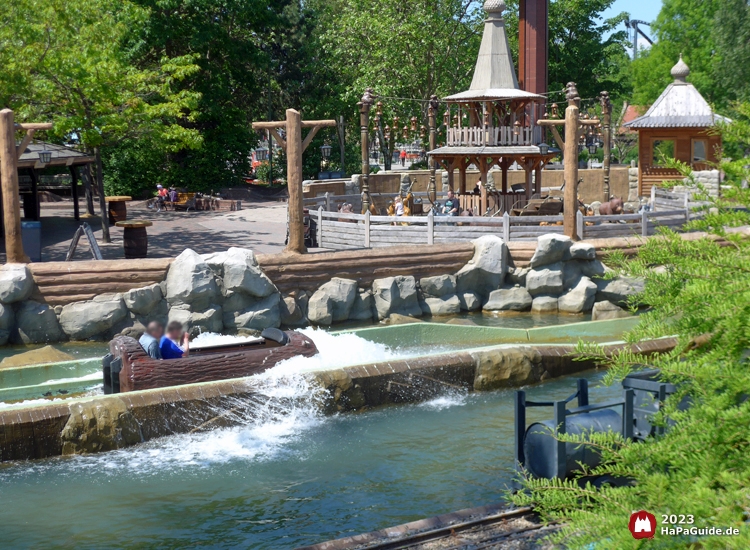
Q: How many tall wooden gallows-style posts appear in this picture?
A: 3